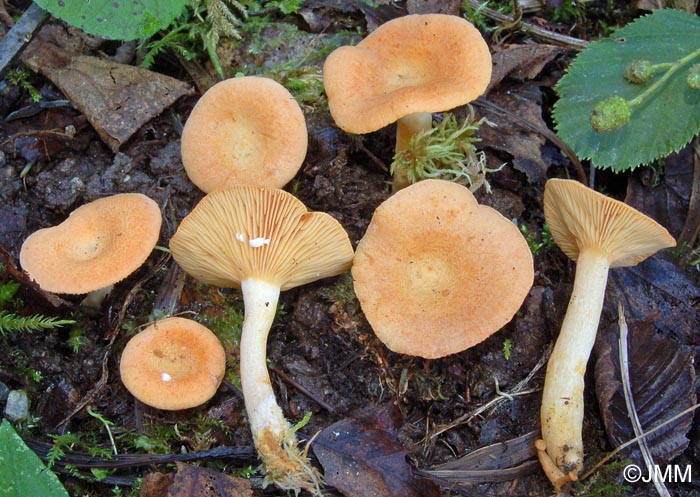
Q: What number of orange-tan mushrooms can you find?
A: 7